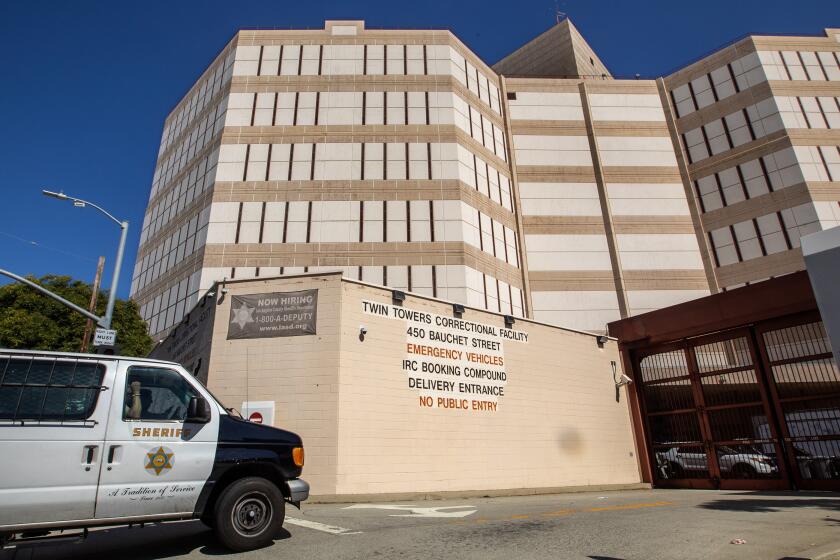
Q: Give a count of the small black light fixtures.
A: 4